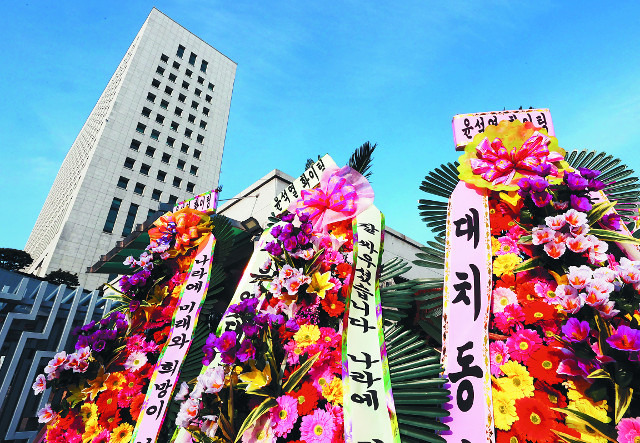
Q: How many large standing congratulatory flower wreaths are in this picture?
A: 3